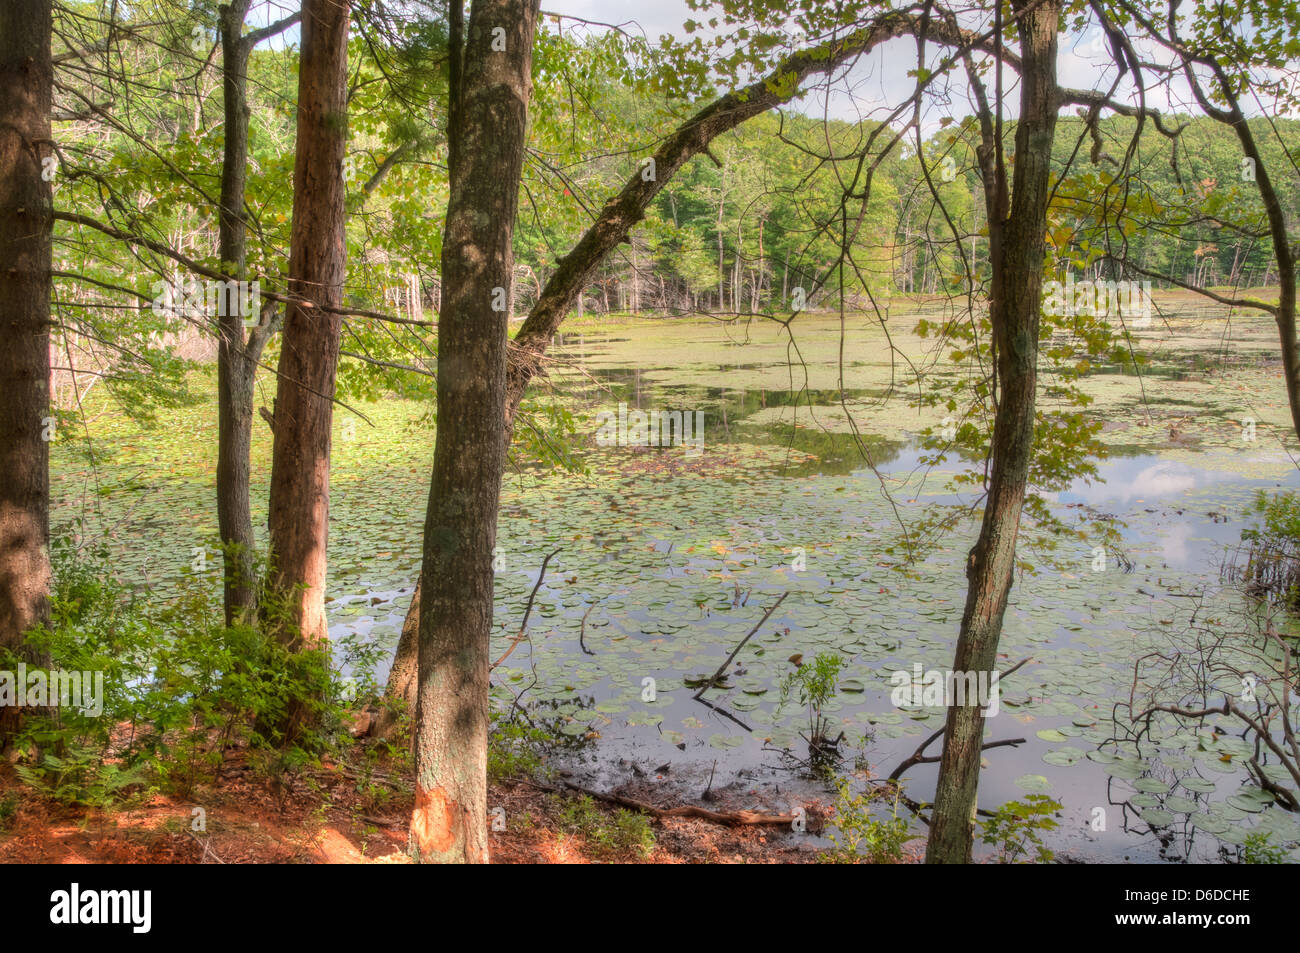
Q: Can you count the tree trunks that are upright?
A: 5